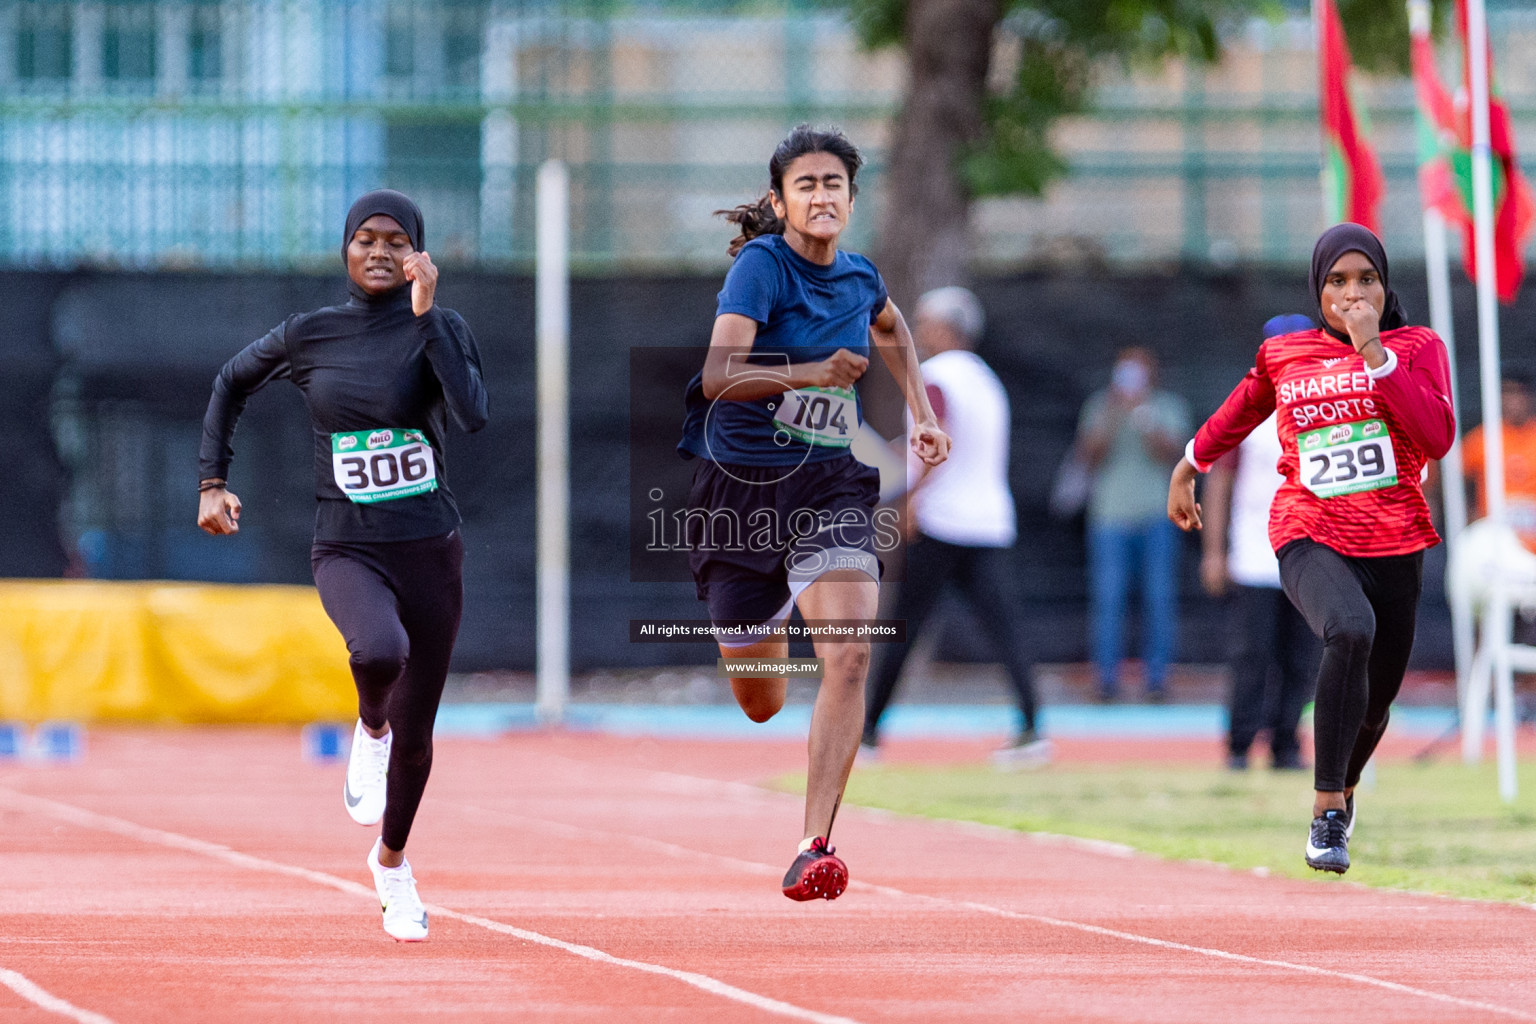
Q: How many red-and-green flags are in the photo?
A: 3